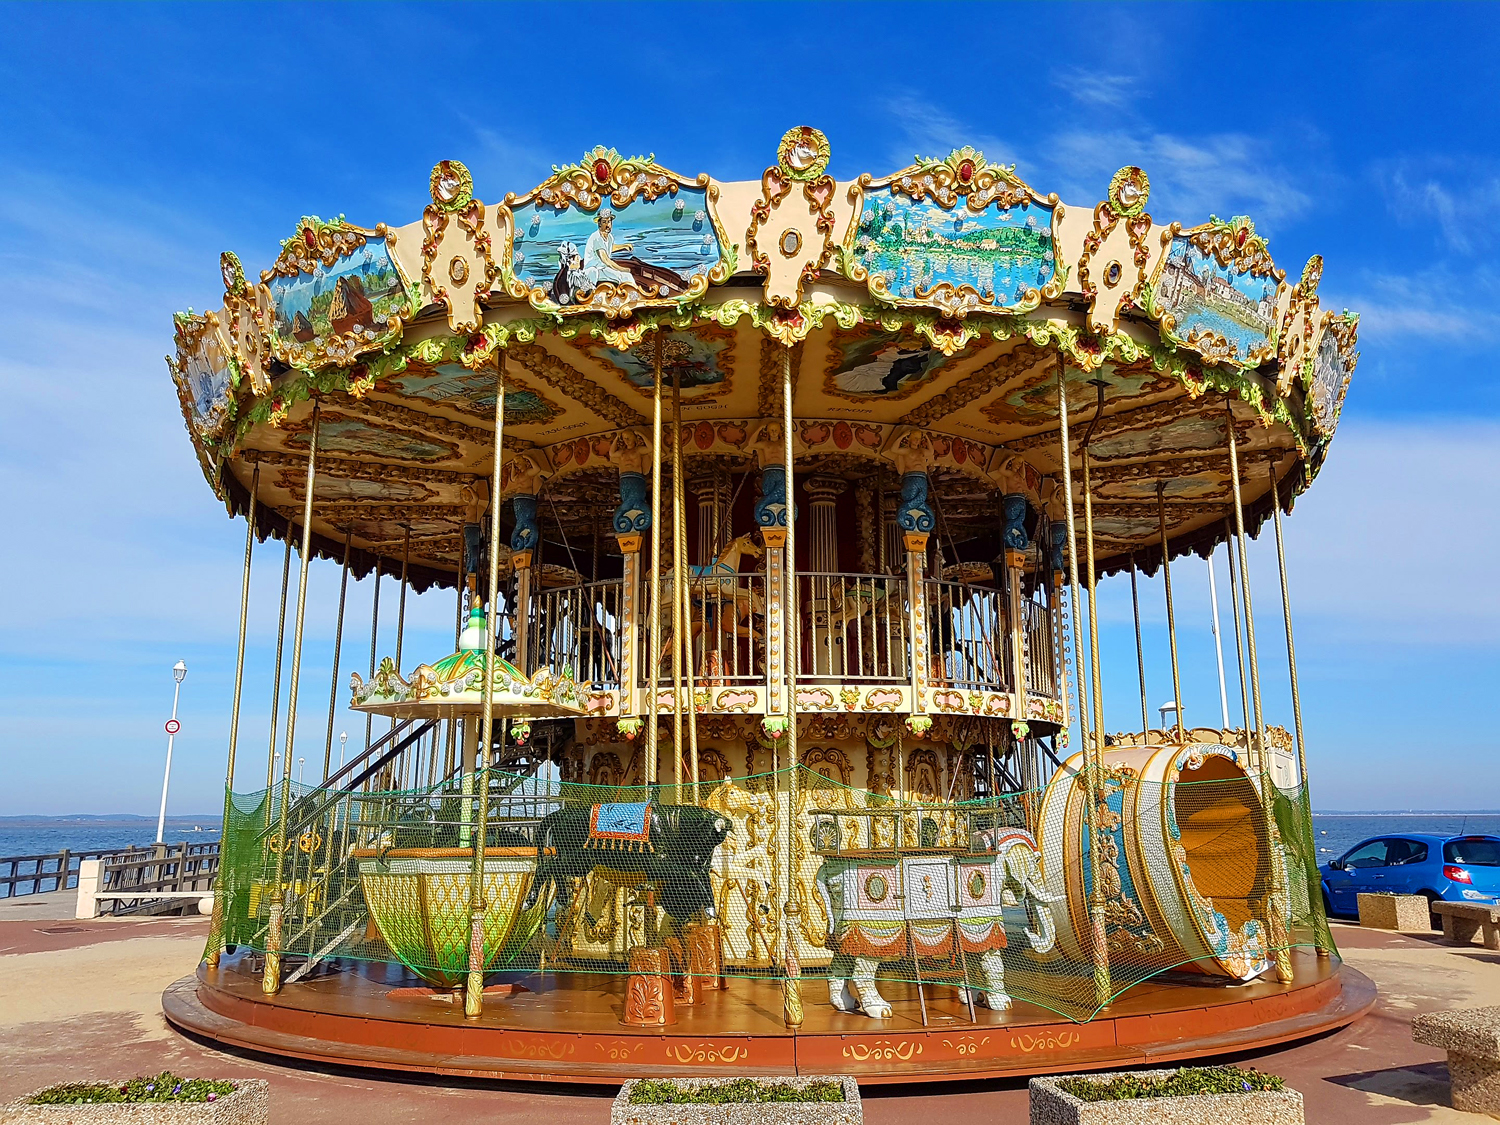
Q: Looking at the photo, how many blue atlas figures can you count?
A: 7